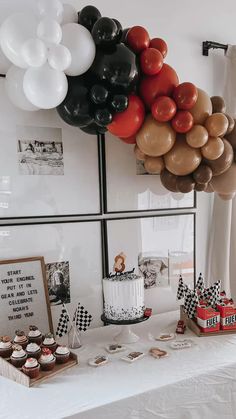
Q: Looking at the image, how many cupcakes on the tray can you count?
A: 9